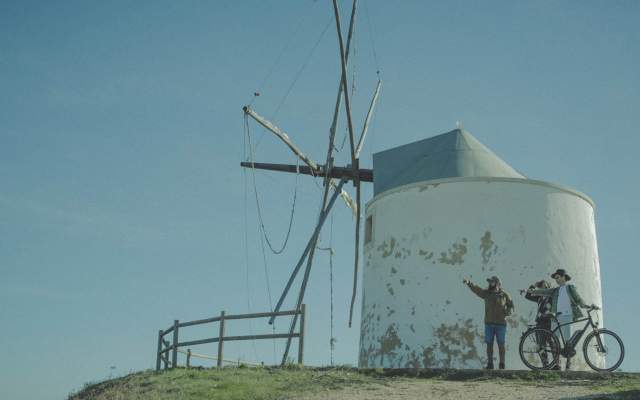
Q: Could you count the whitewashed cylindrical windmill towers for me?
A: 1